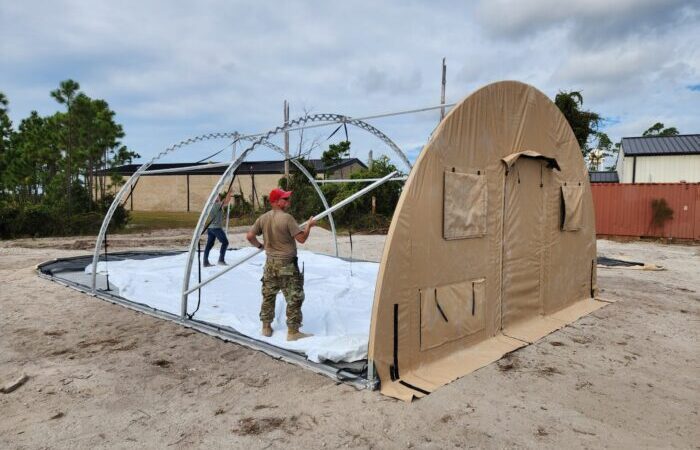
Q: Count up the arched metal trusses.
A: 2